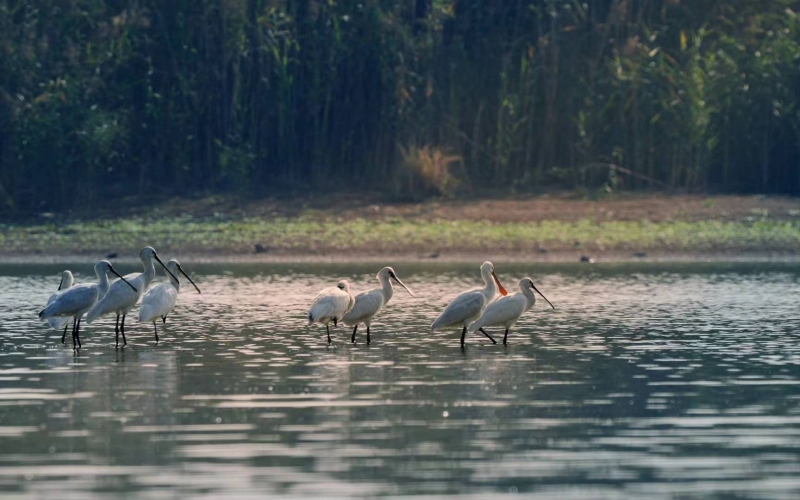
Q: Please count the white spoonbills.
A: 8